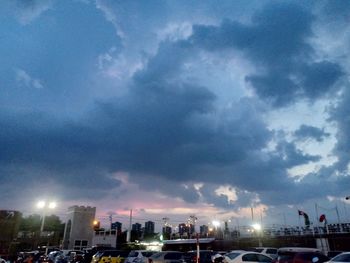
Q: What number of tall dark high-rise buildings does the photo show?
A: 6